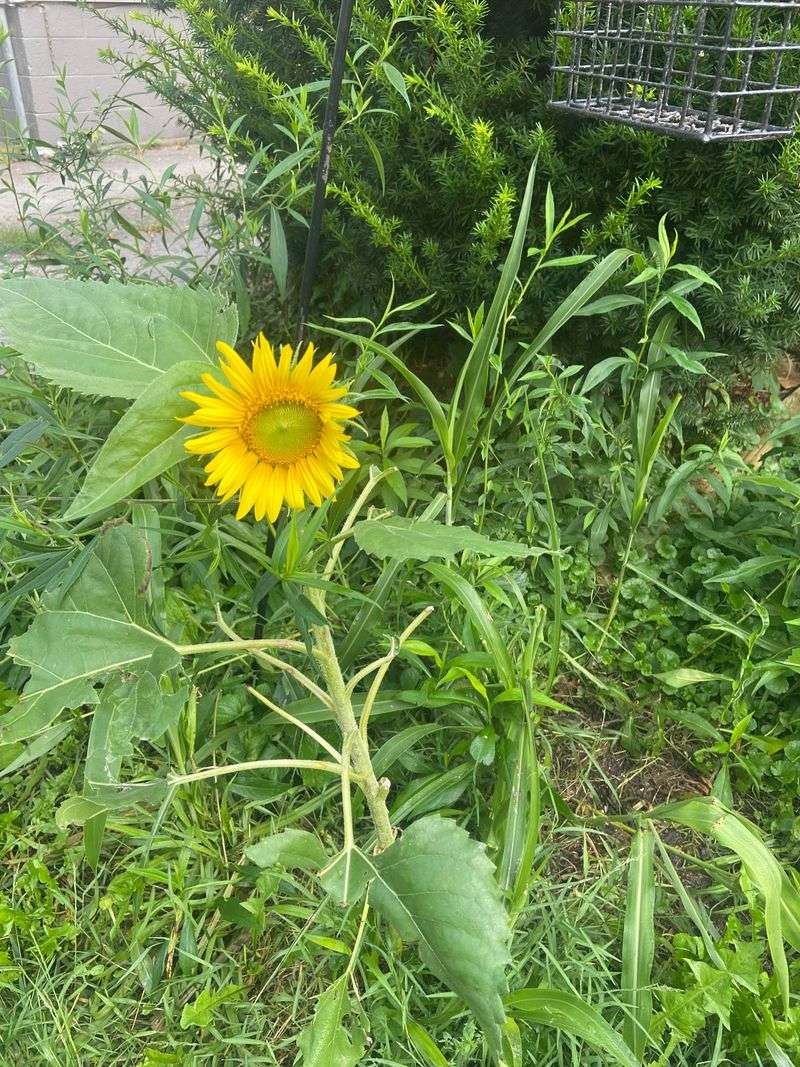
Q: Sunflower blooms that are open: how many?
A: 1